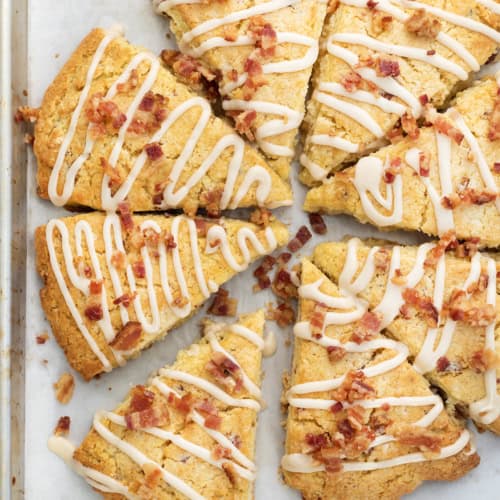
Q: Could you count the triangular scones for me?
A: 8